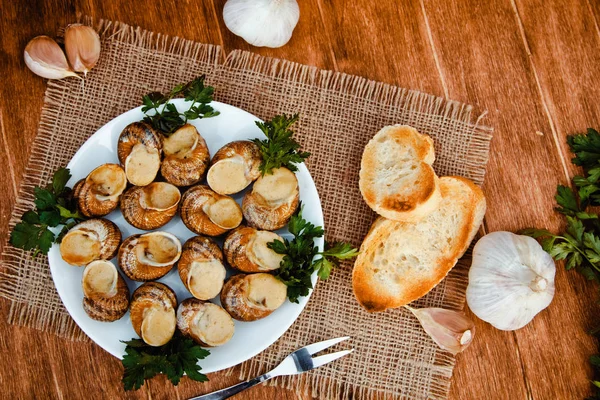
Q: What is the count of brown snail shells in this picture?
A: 15